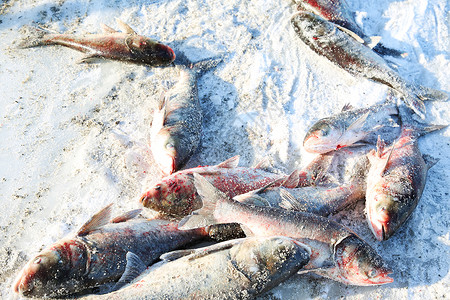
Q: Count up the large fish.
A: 11